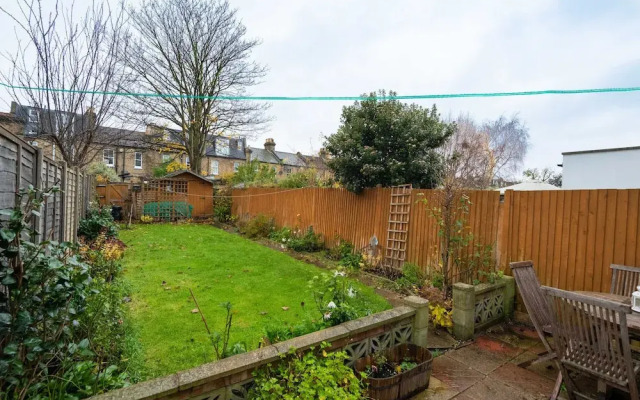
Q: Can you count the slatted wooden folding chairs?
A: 3